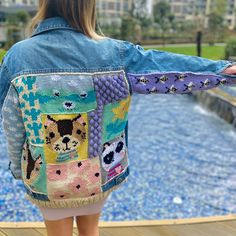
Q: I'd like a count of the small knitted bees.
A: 8